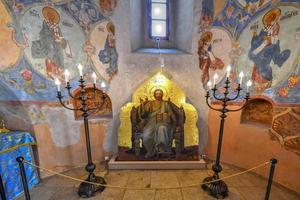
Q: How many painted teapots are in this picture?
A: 0